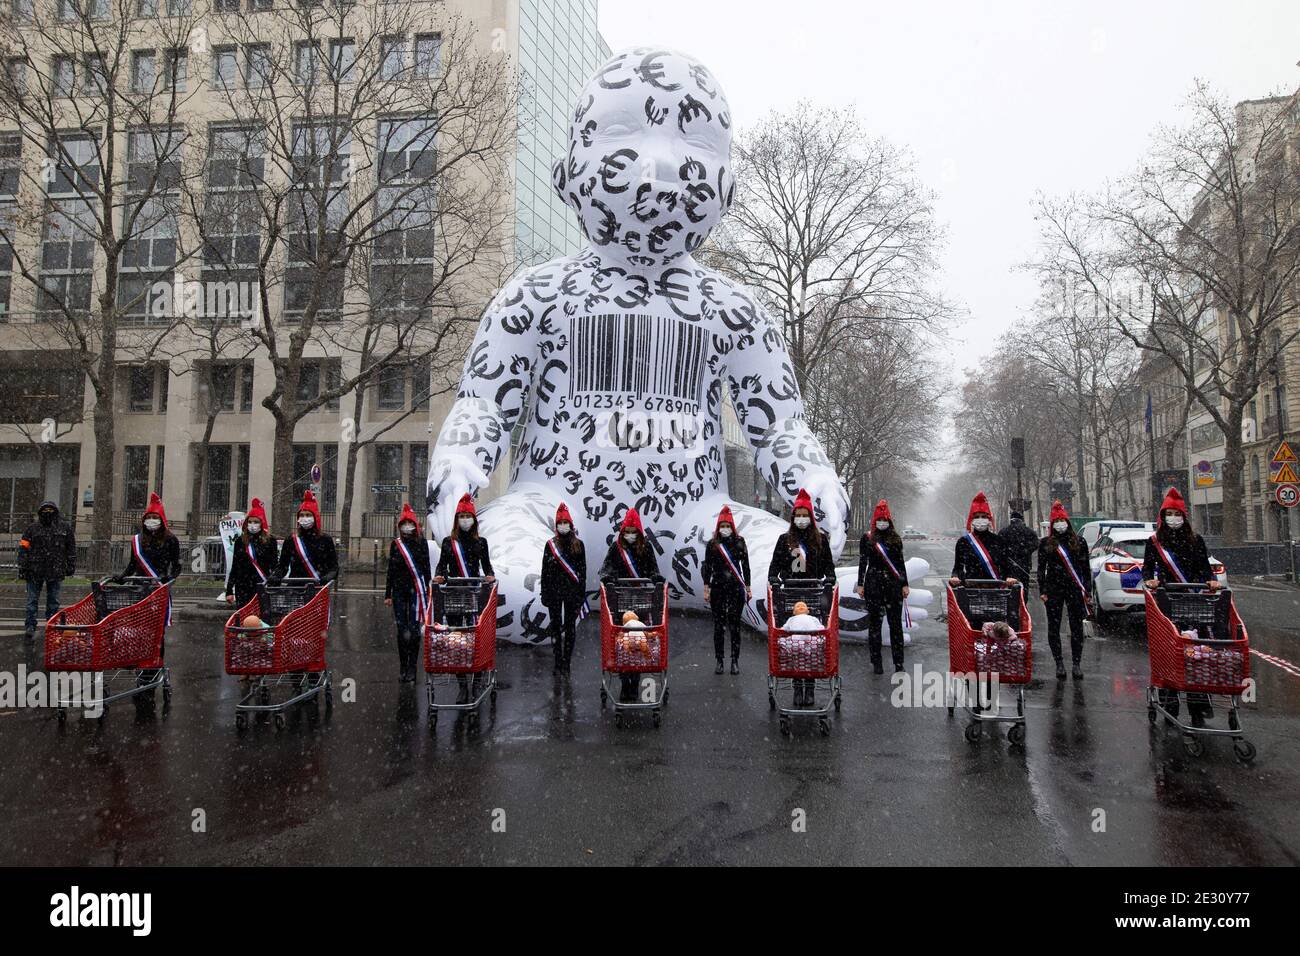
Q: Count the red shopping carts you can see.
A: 7